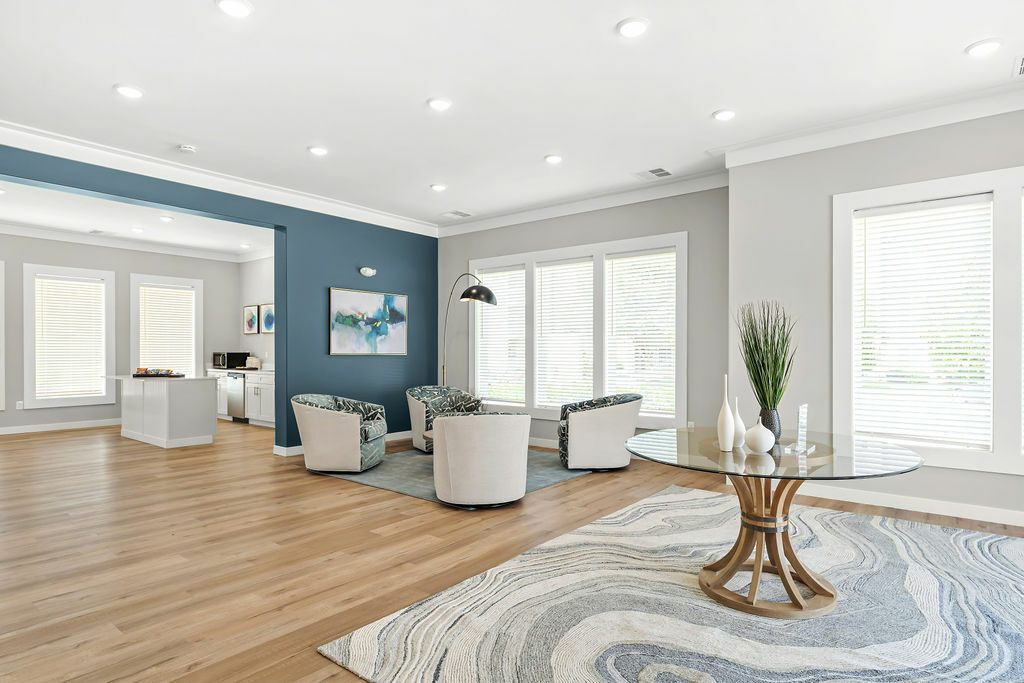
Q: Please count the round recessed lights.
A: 13